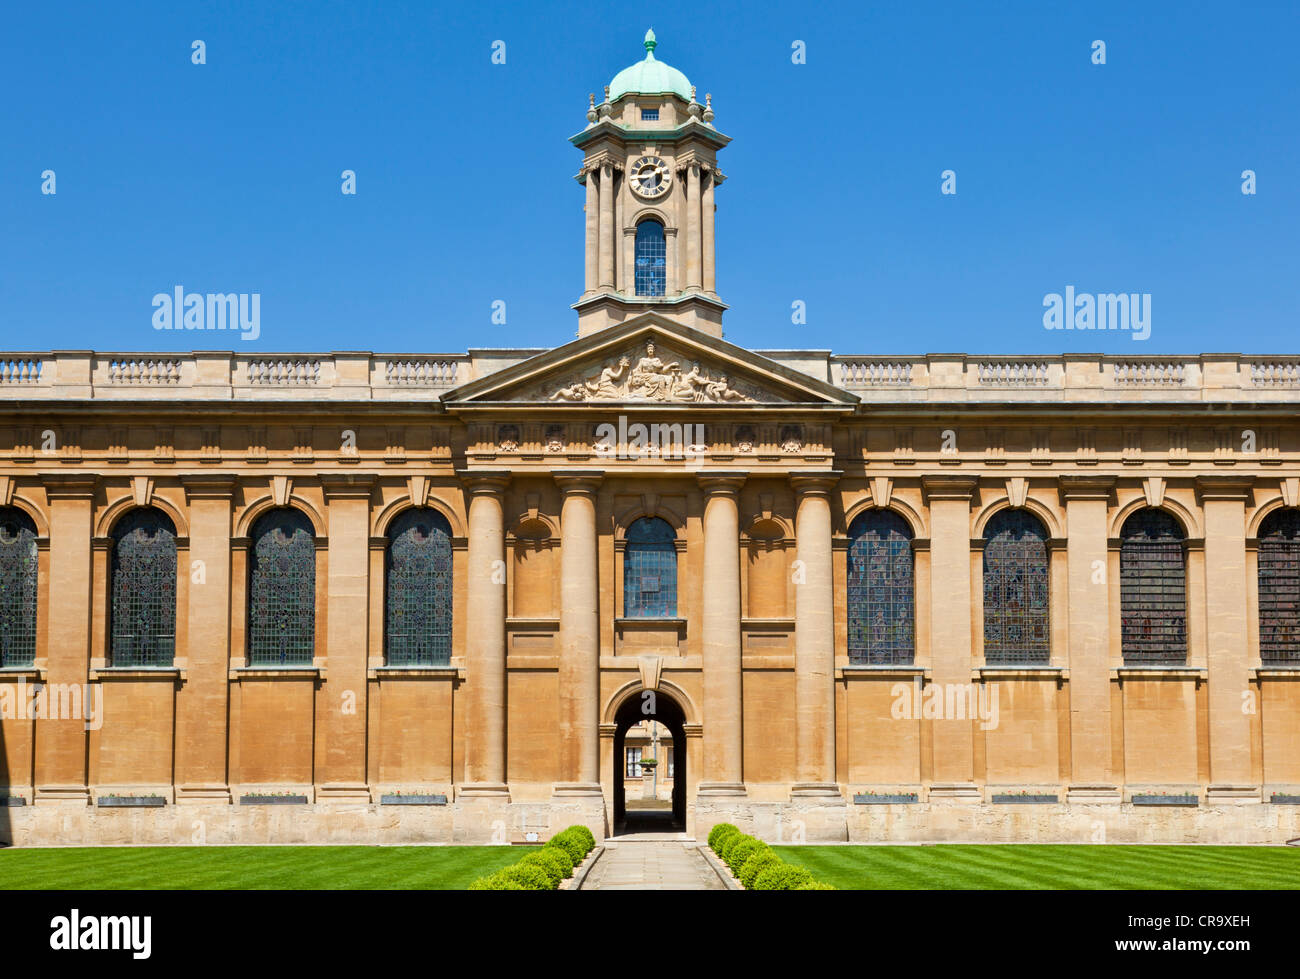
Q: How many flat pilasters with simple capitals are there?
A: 6